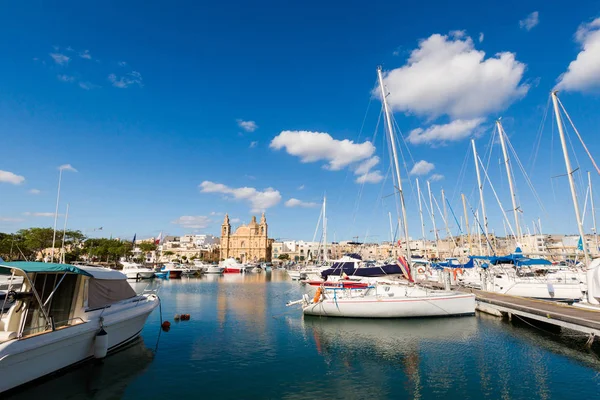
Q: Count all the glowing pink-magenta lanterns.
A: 0